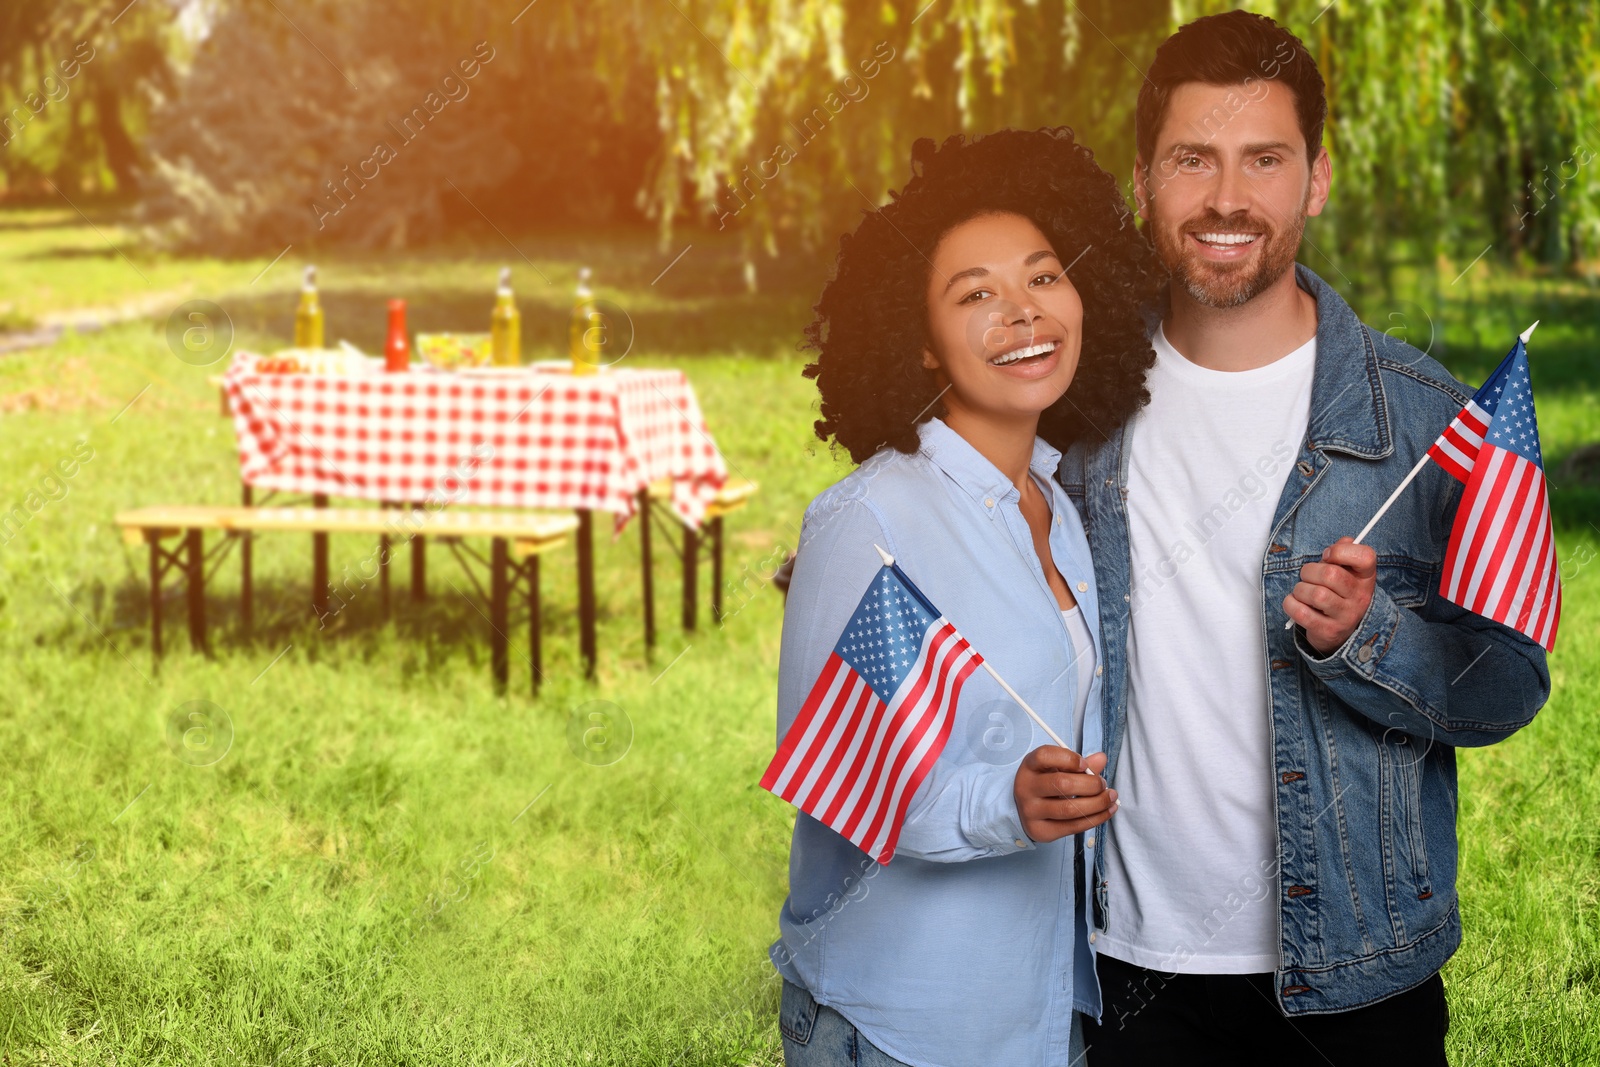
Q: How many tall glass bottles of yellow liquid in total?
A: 3